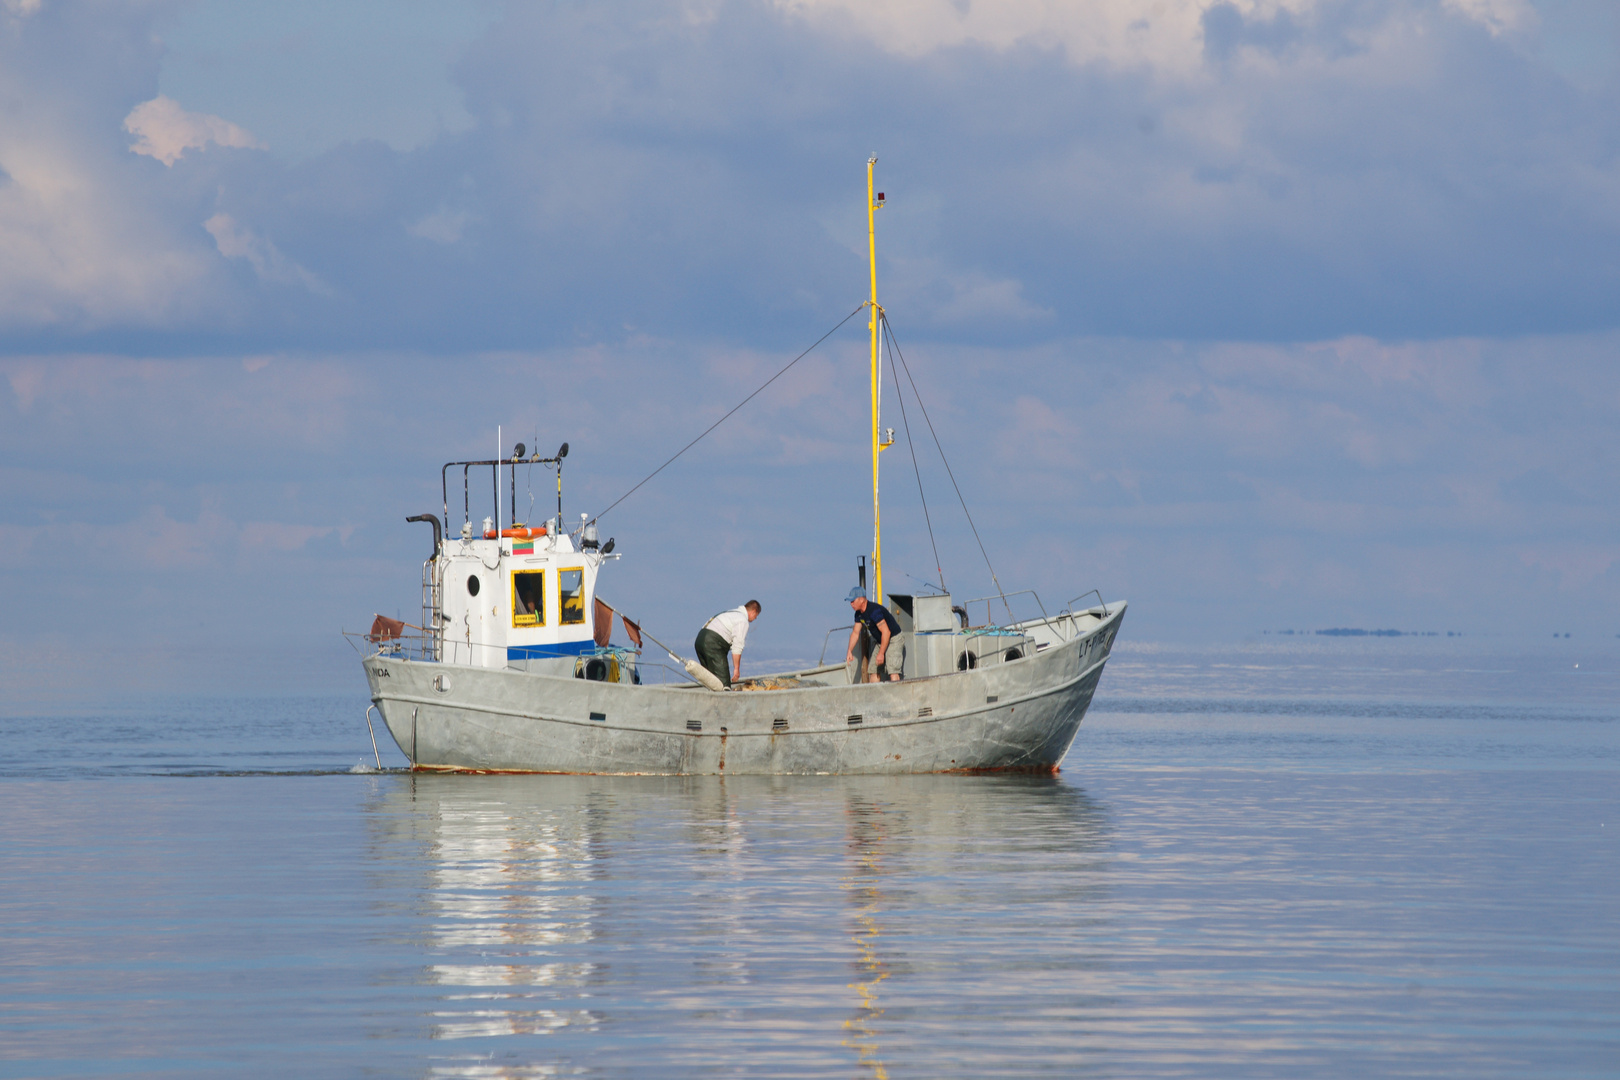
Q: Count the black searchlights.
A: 3